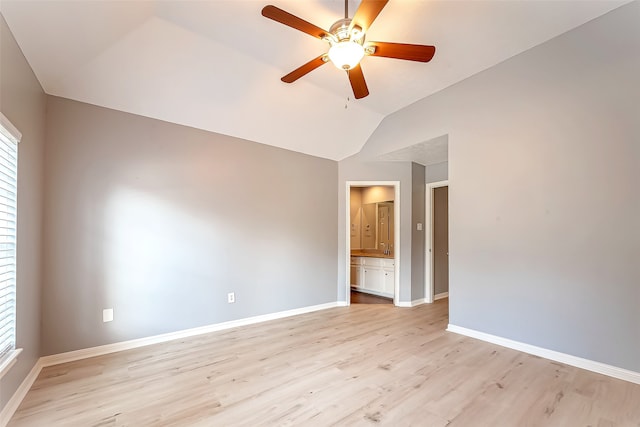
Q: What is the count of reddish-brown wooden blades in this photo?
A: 5